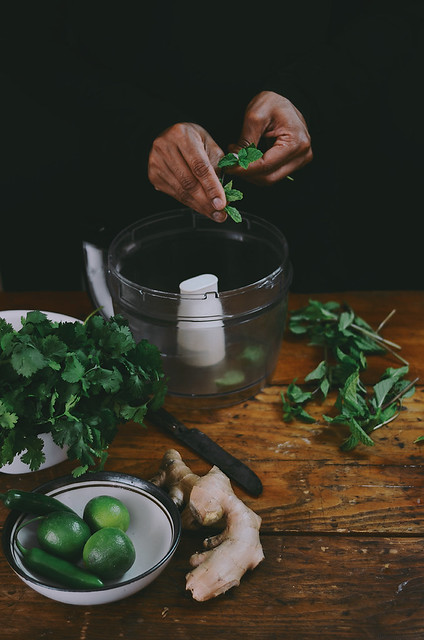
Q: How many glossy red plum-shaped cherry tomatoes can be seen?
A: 0